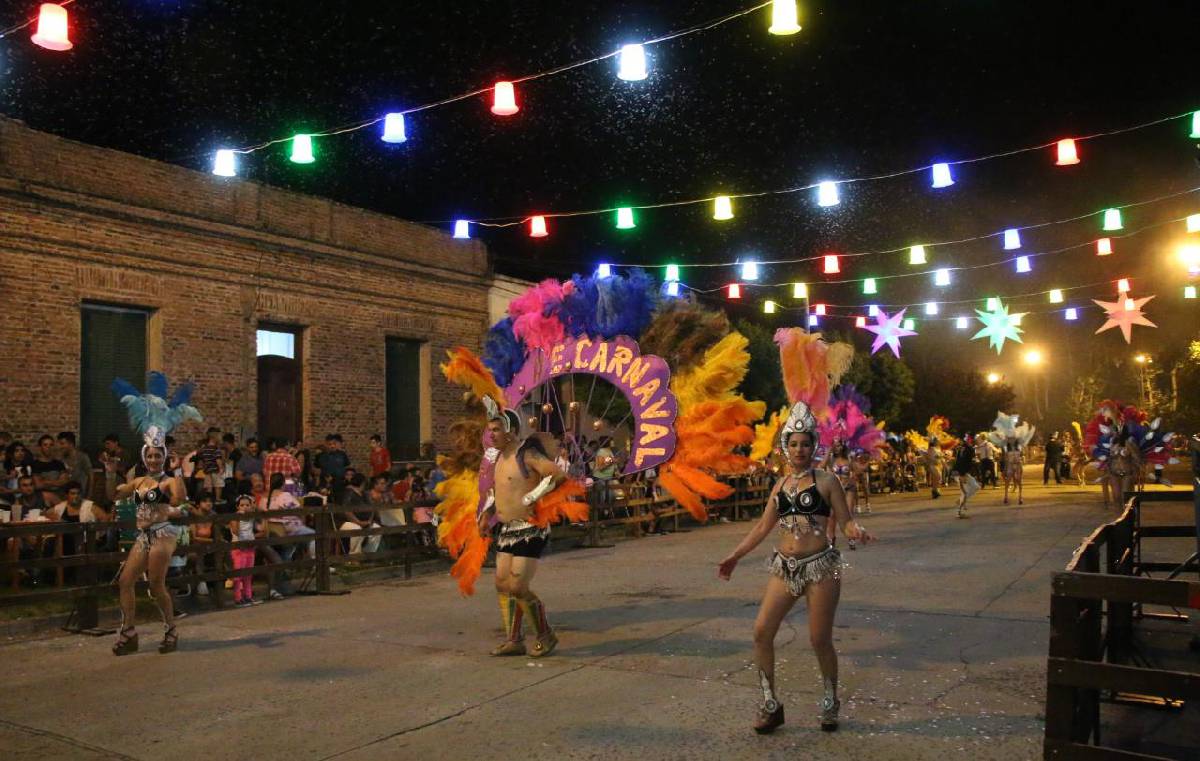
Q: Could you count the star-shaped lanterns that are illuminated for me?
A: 3